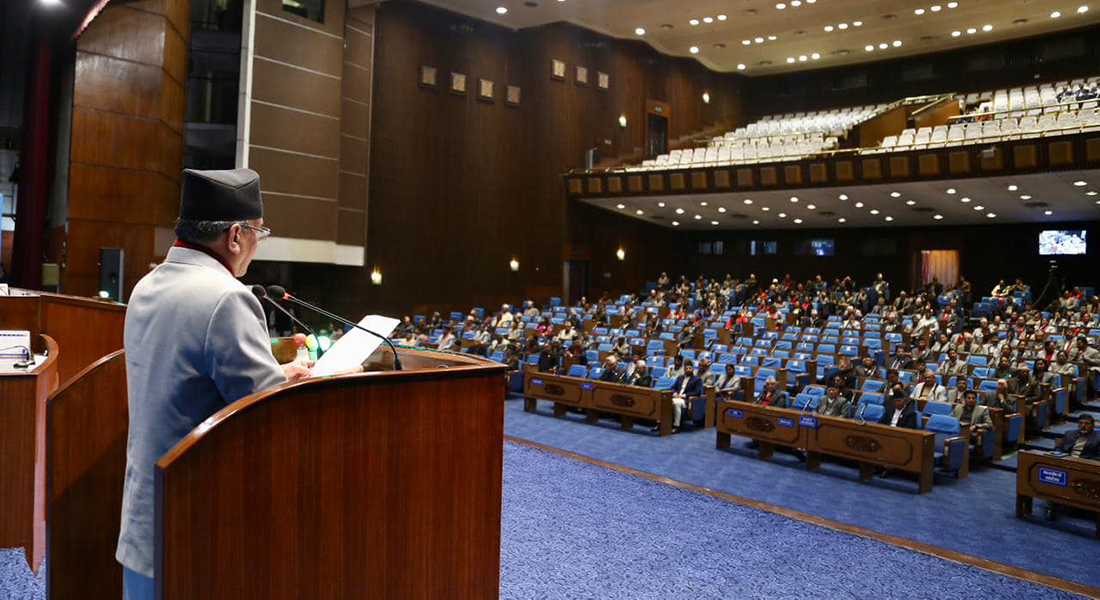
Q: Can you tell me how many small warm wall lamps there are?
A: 5